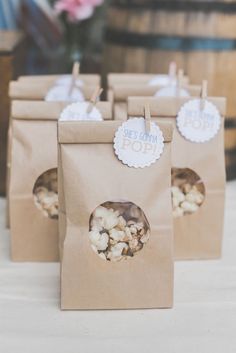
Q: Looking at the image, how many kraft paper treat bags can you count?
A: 7